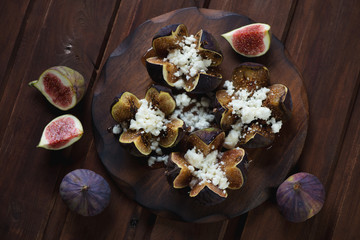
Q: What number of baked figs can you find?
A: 4